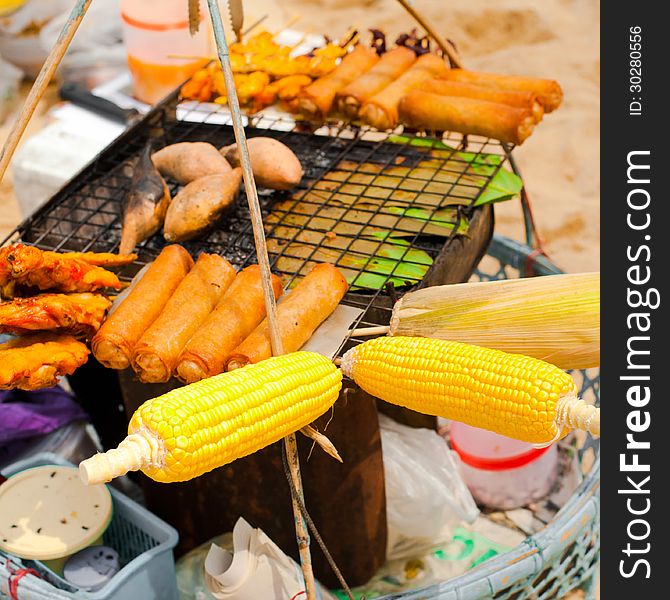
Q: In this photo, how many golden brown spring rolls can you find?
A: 10